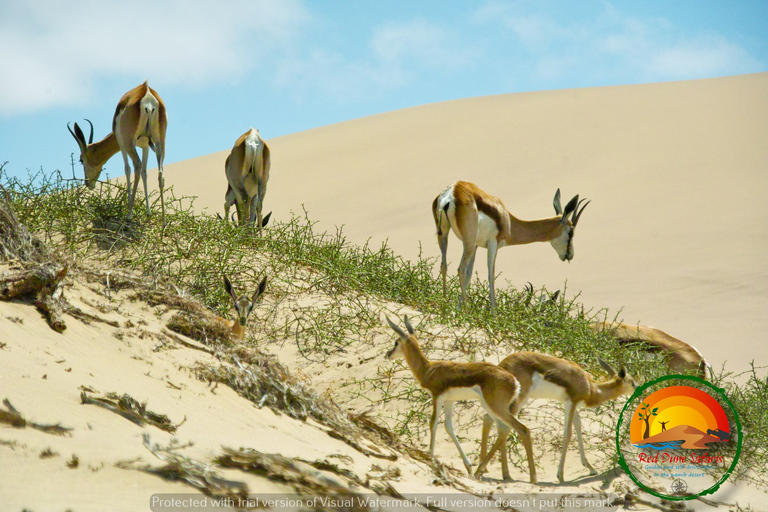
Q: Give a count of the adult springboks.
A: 4